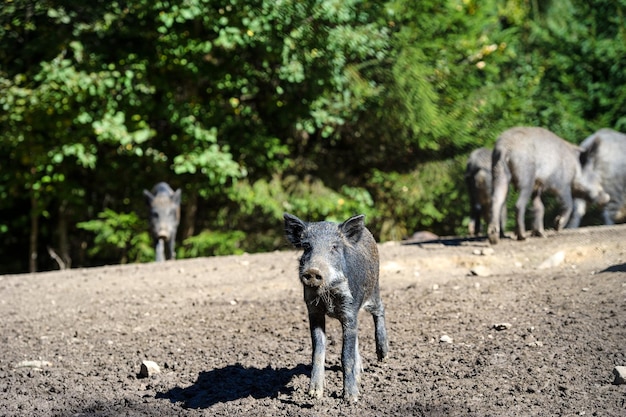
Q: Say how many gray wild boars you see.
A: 5